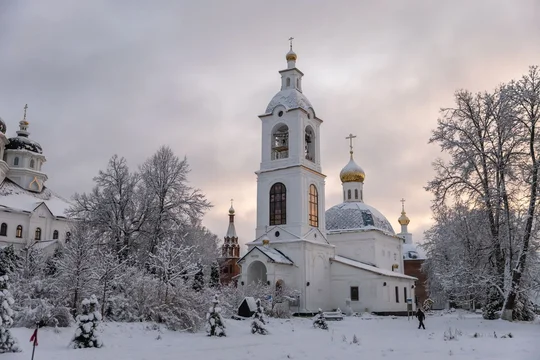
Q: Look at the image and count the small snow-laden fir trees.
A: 5